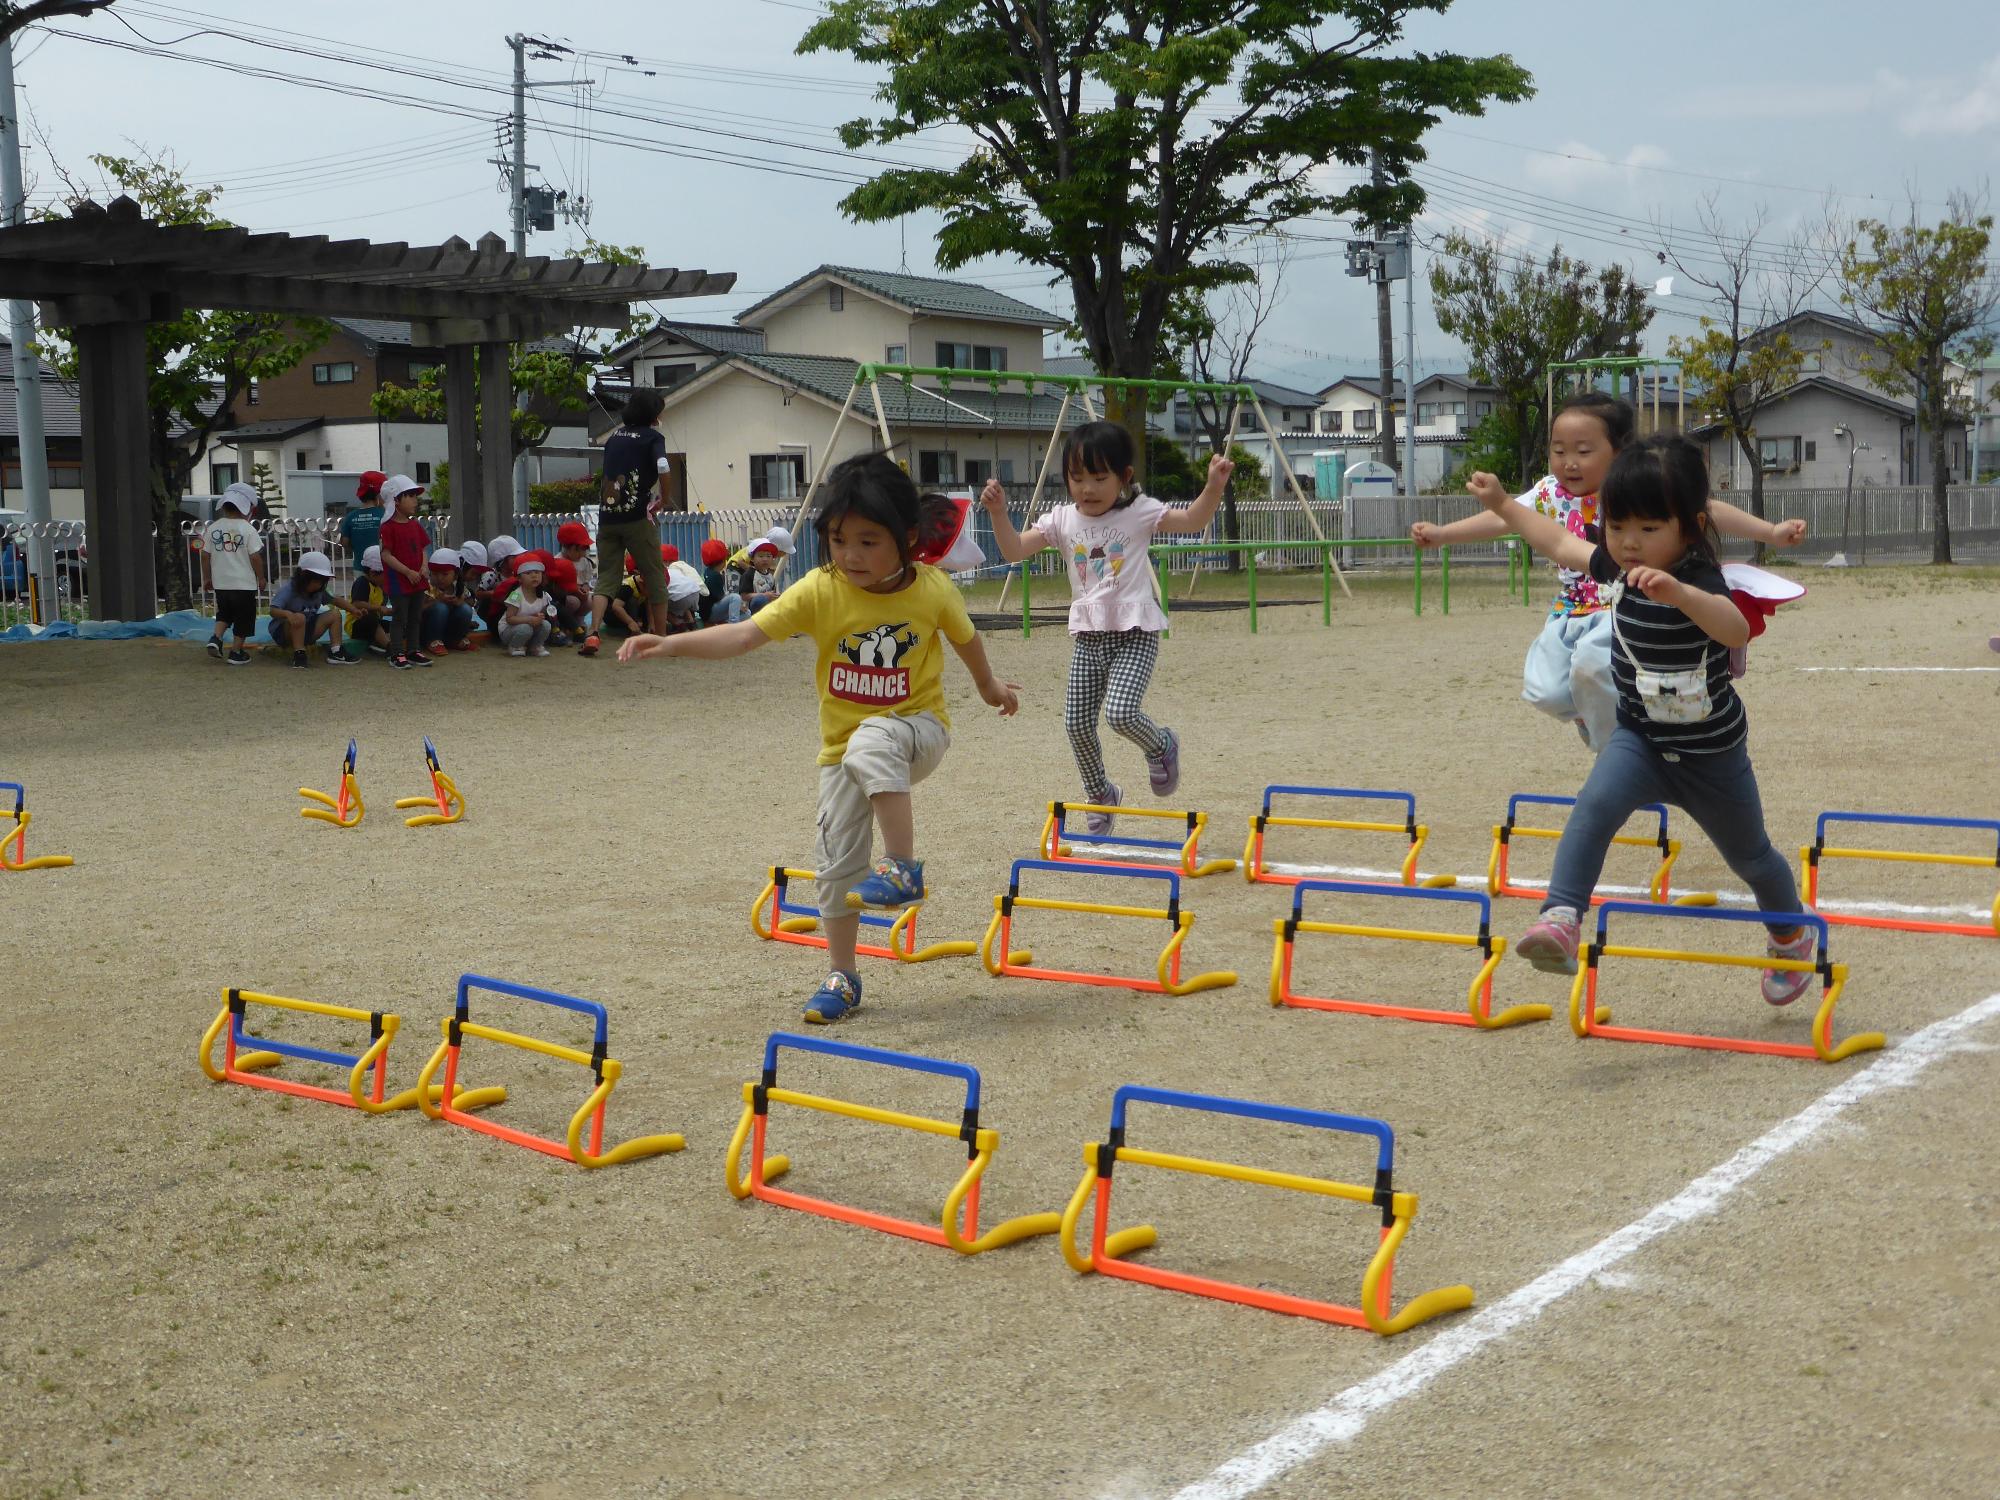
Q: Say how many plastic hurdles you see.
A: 15